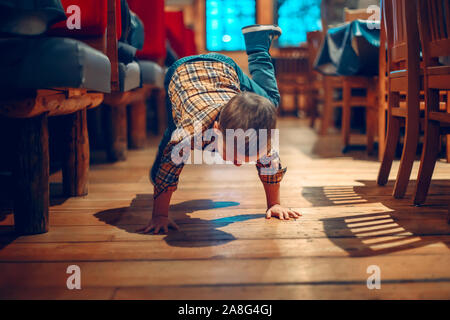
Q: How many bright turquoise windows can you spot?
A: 2